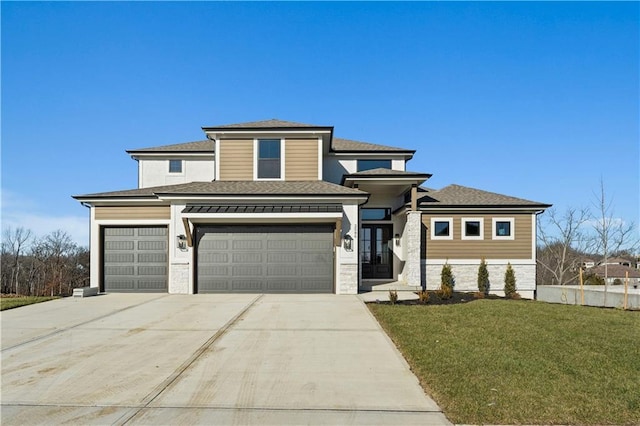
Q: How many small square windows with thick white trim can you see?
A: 3